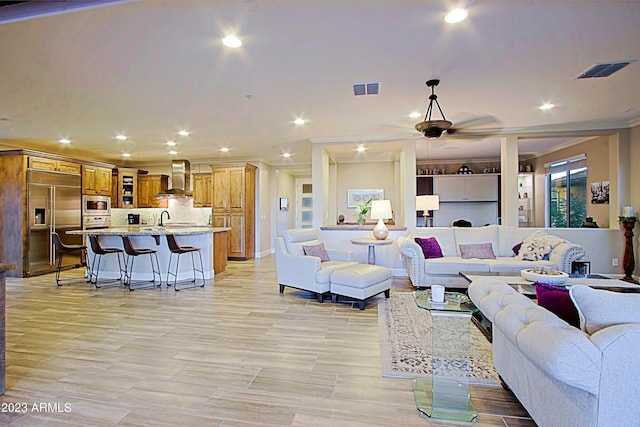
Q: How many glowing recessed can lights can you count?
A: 14